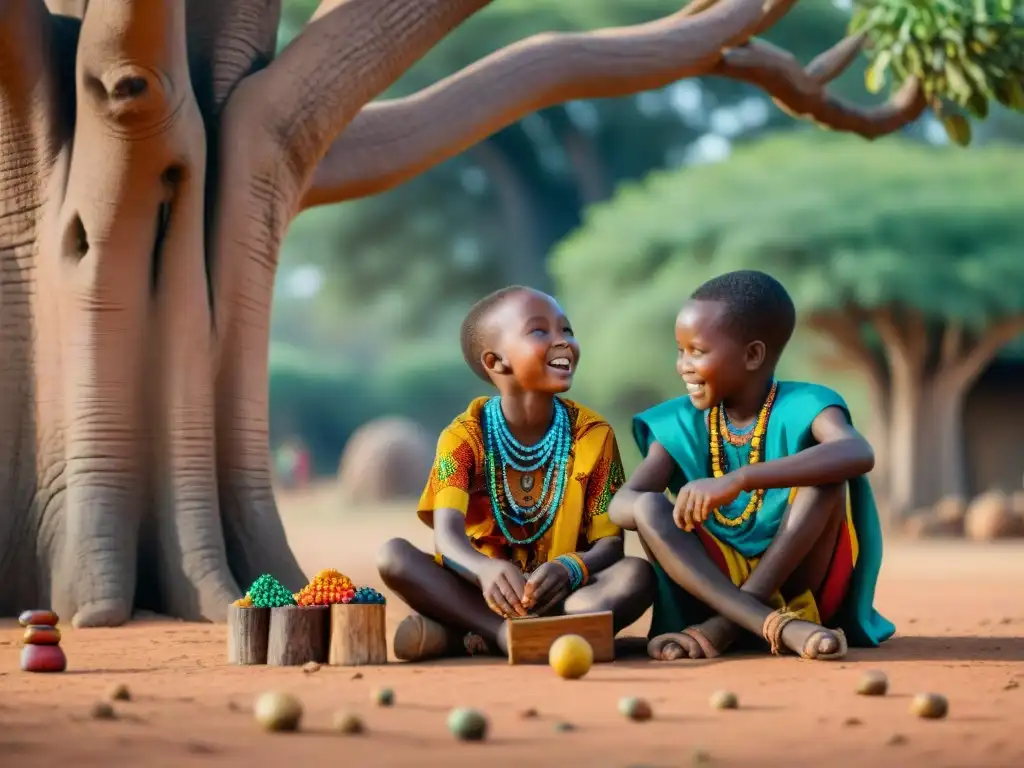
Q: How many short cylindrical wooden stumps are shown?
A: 3